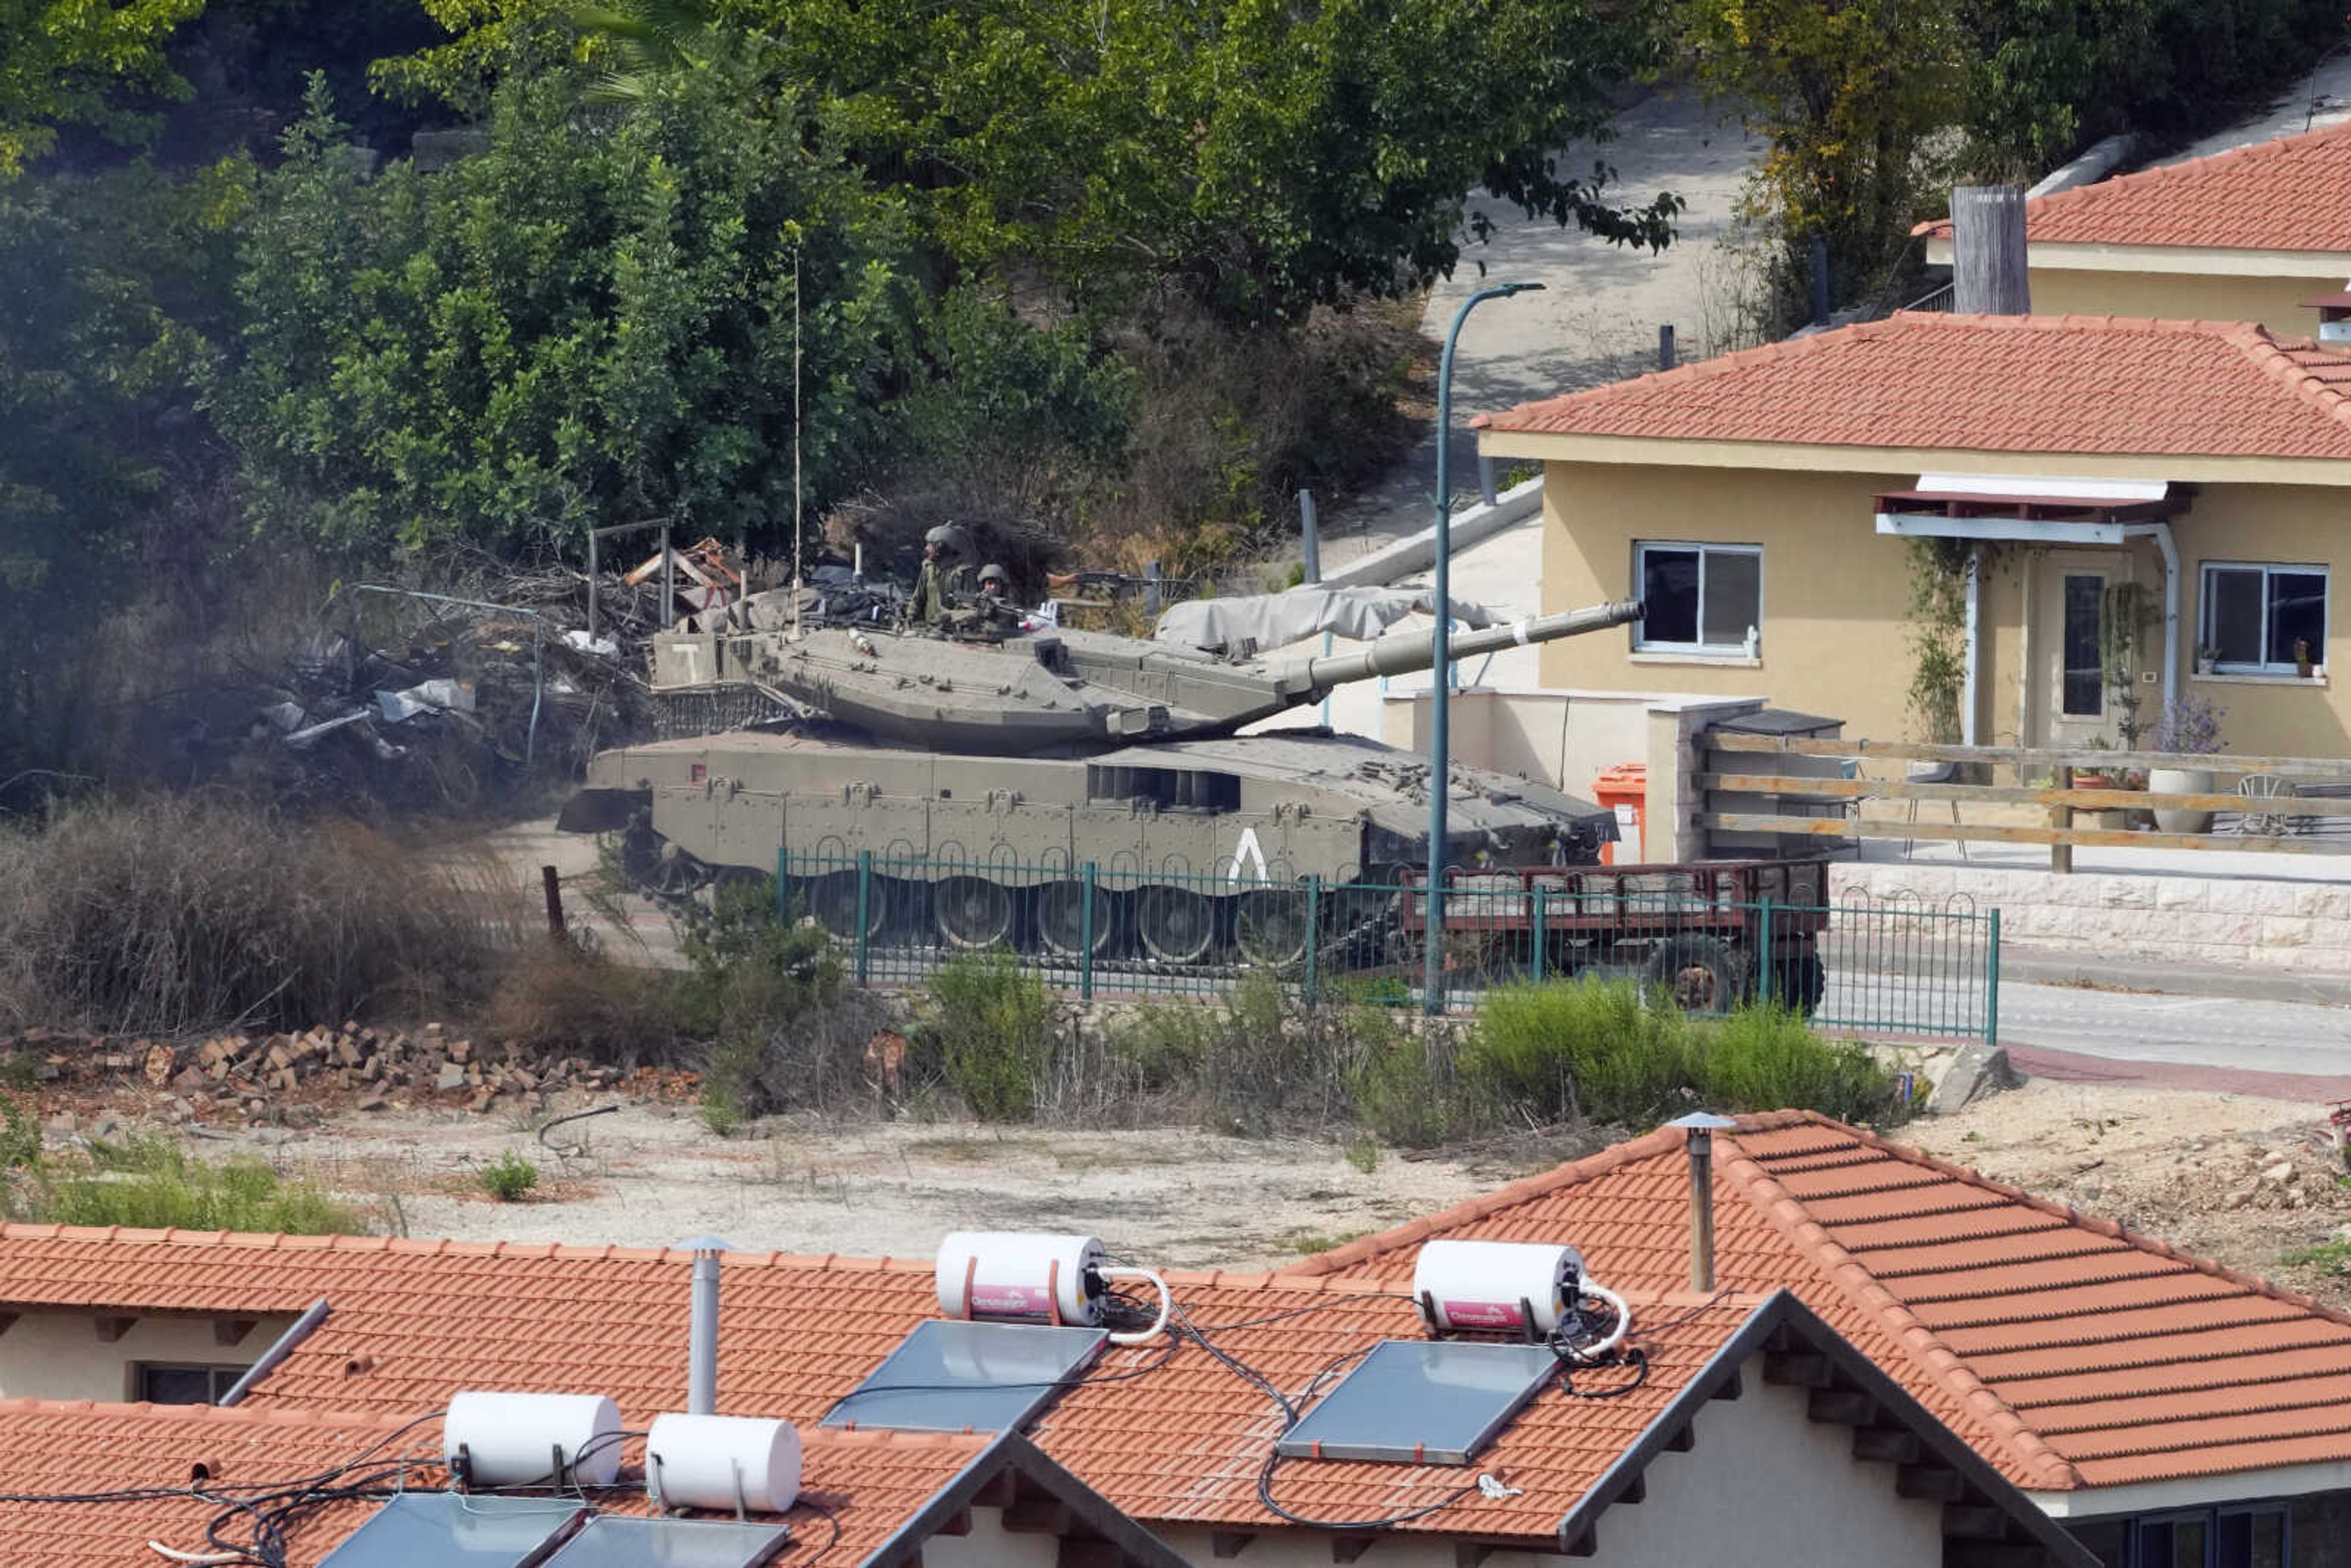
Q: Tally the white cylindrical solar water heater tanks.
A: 4